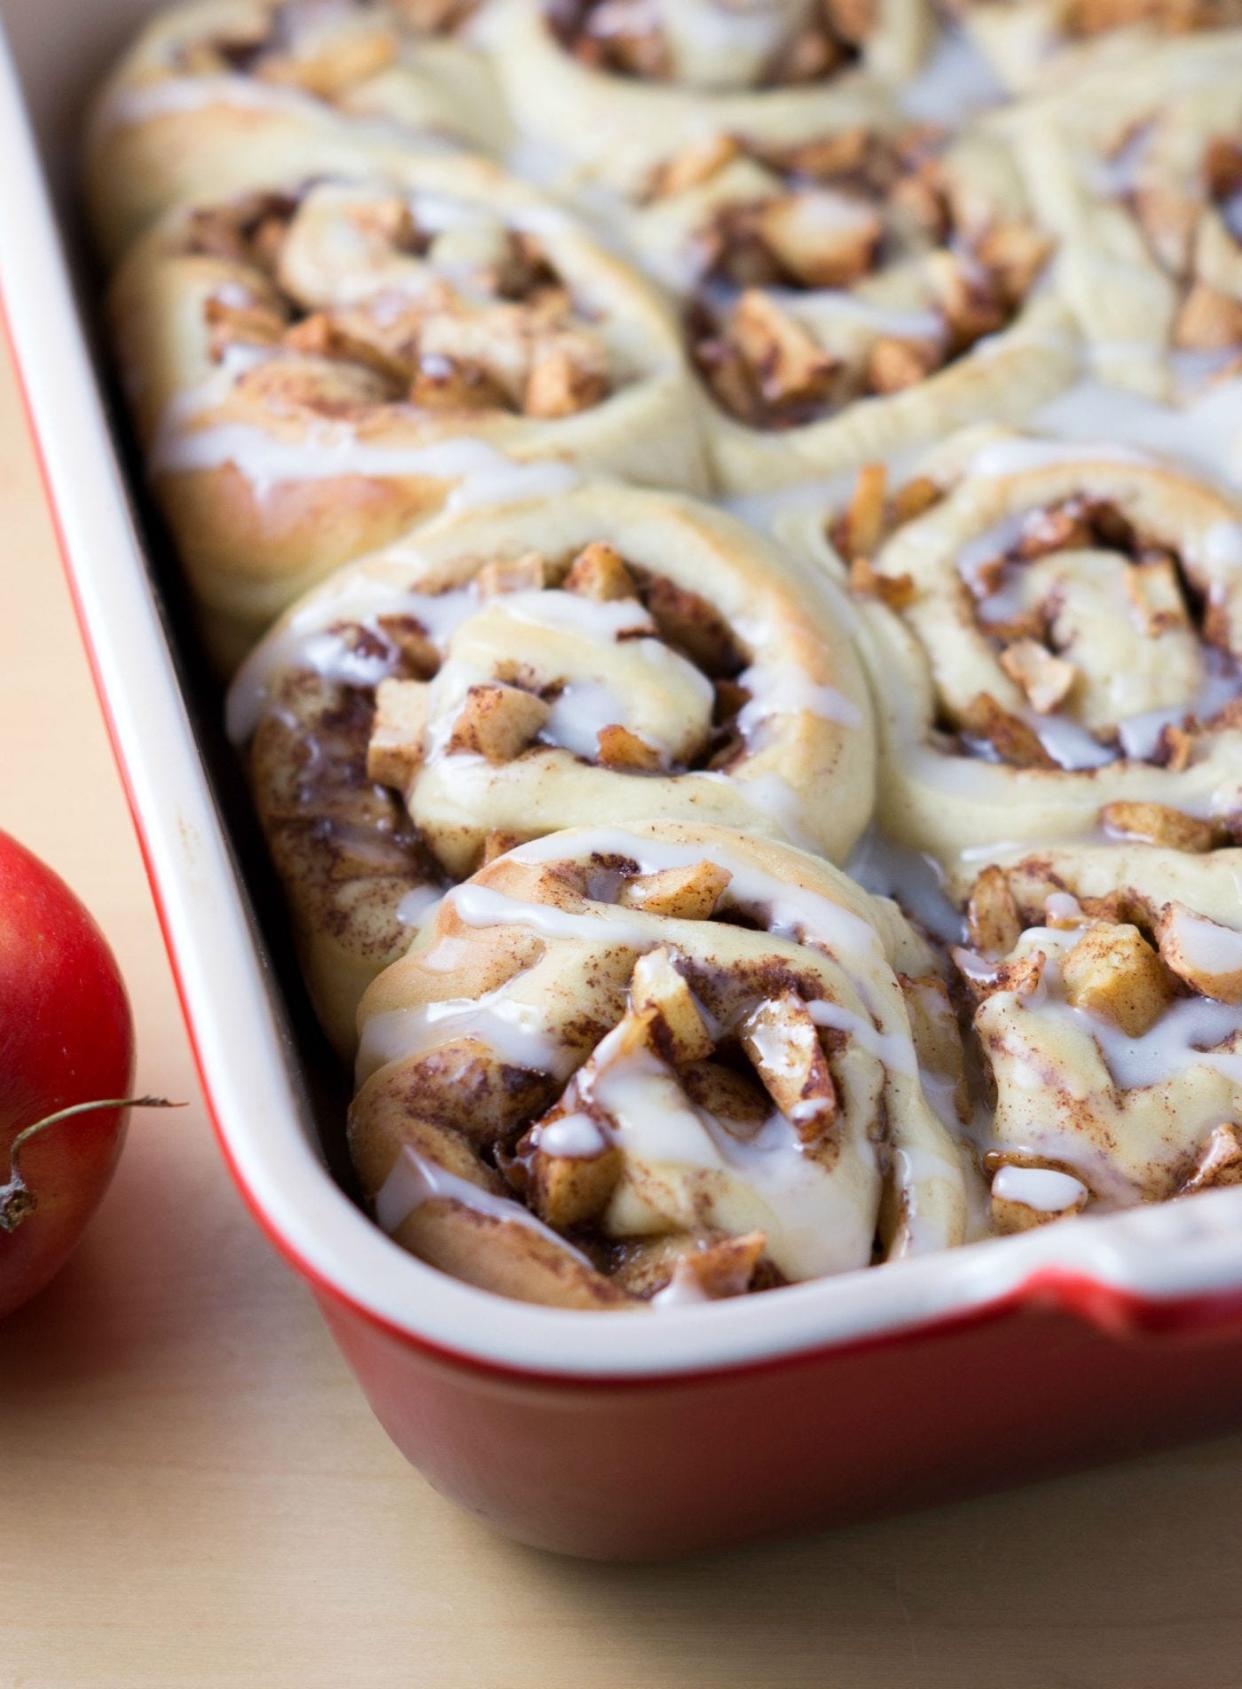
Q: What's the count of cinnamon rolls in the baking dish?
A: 10